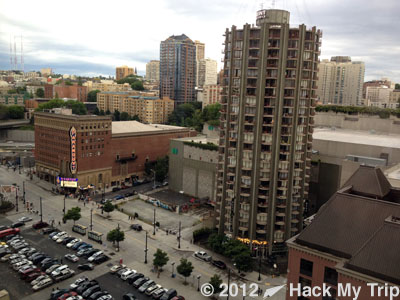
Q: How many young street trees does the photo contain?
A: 6